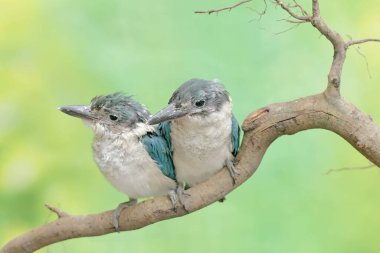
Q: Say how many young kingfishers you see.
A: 2